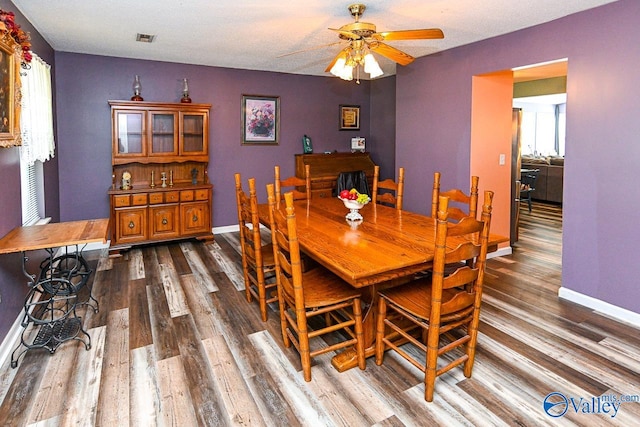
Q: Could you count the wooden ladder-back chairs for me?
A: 6